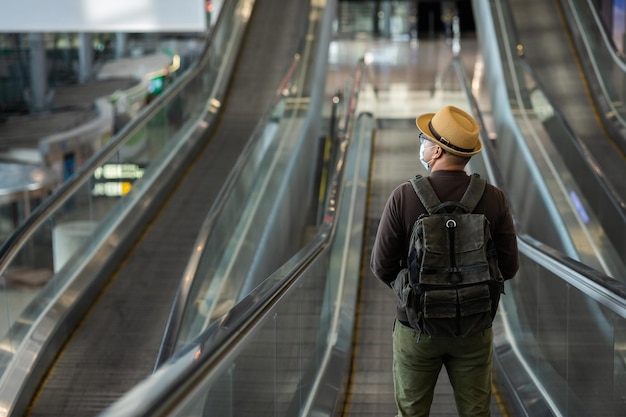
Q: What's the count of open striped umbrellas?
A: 0